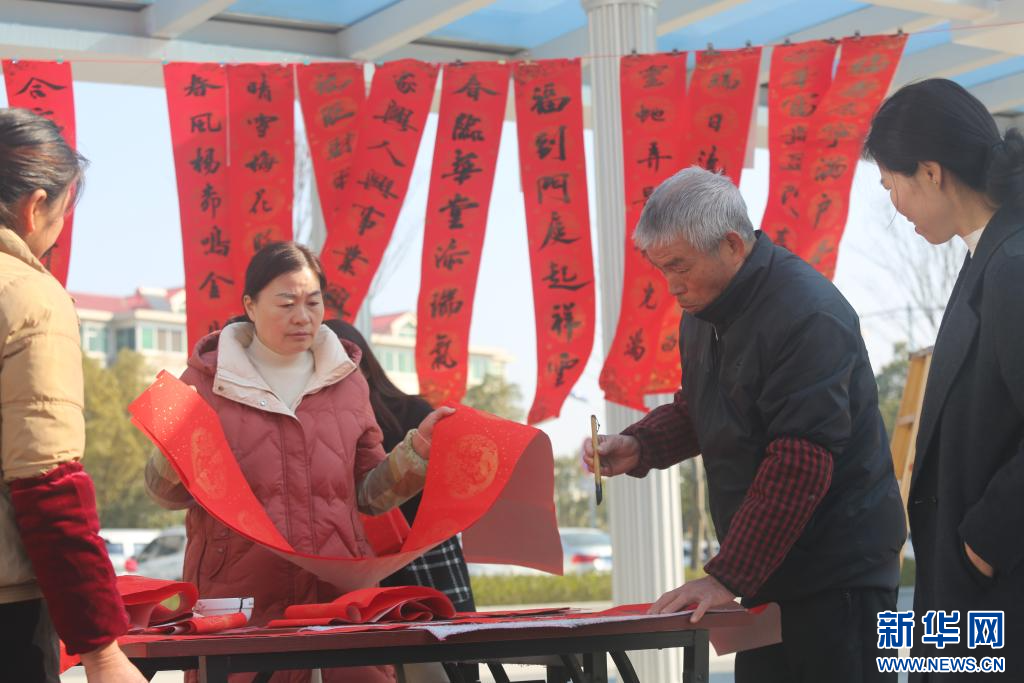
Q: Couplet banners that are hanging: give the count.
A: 11